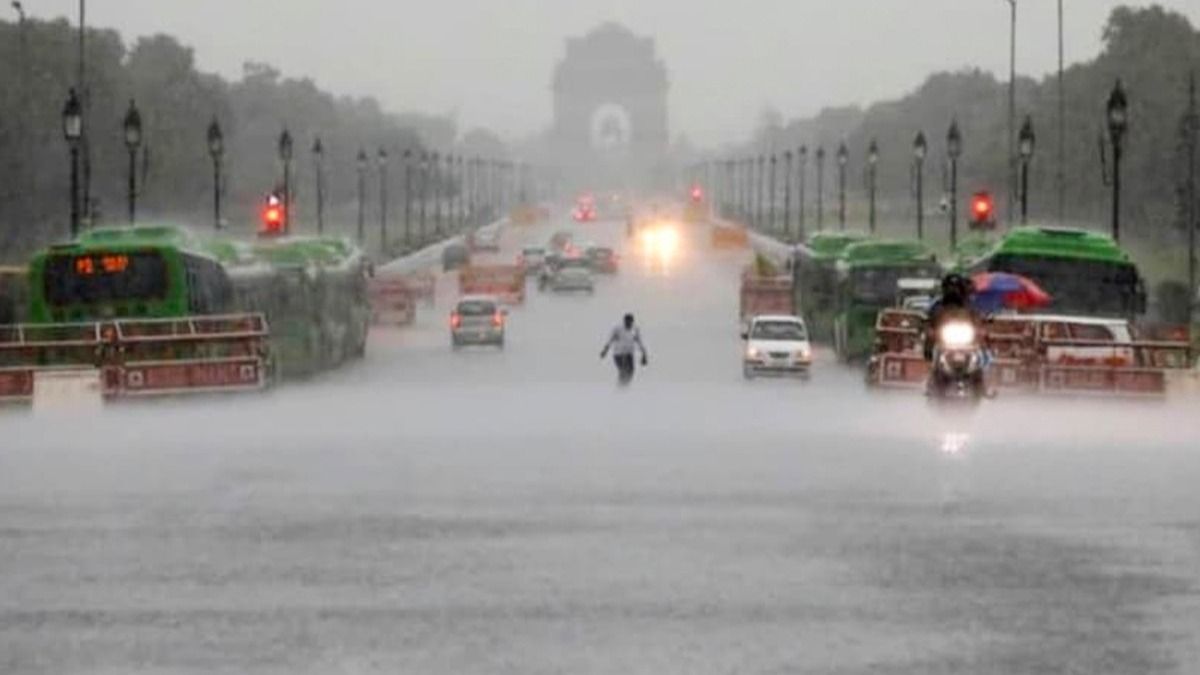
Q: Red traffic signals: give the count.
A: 3